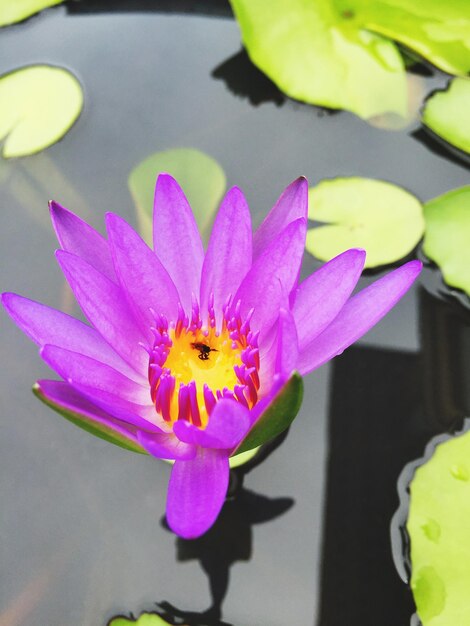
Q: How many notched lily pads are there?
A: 2